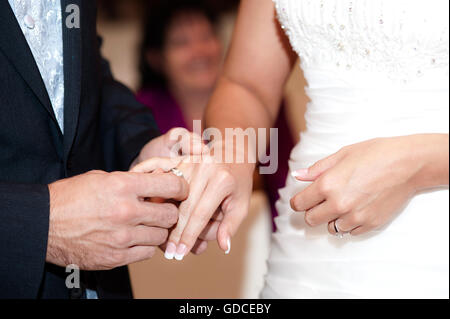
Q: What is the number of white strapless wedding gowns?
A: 1